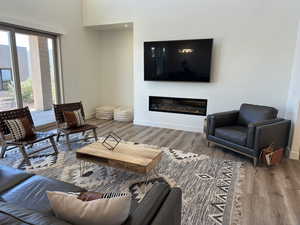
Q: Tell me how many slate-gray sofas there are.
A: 1